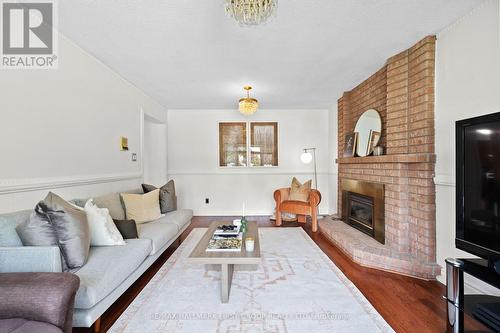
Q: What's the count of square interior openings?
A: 2